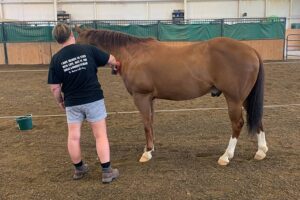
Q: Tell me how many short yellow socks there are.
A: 0